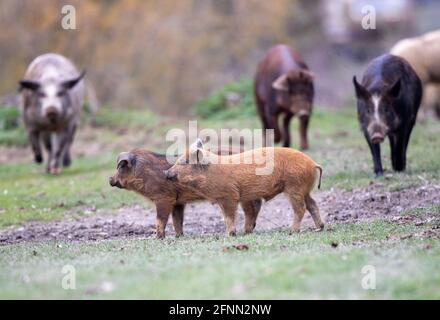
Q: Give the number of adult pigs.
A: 4